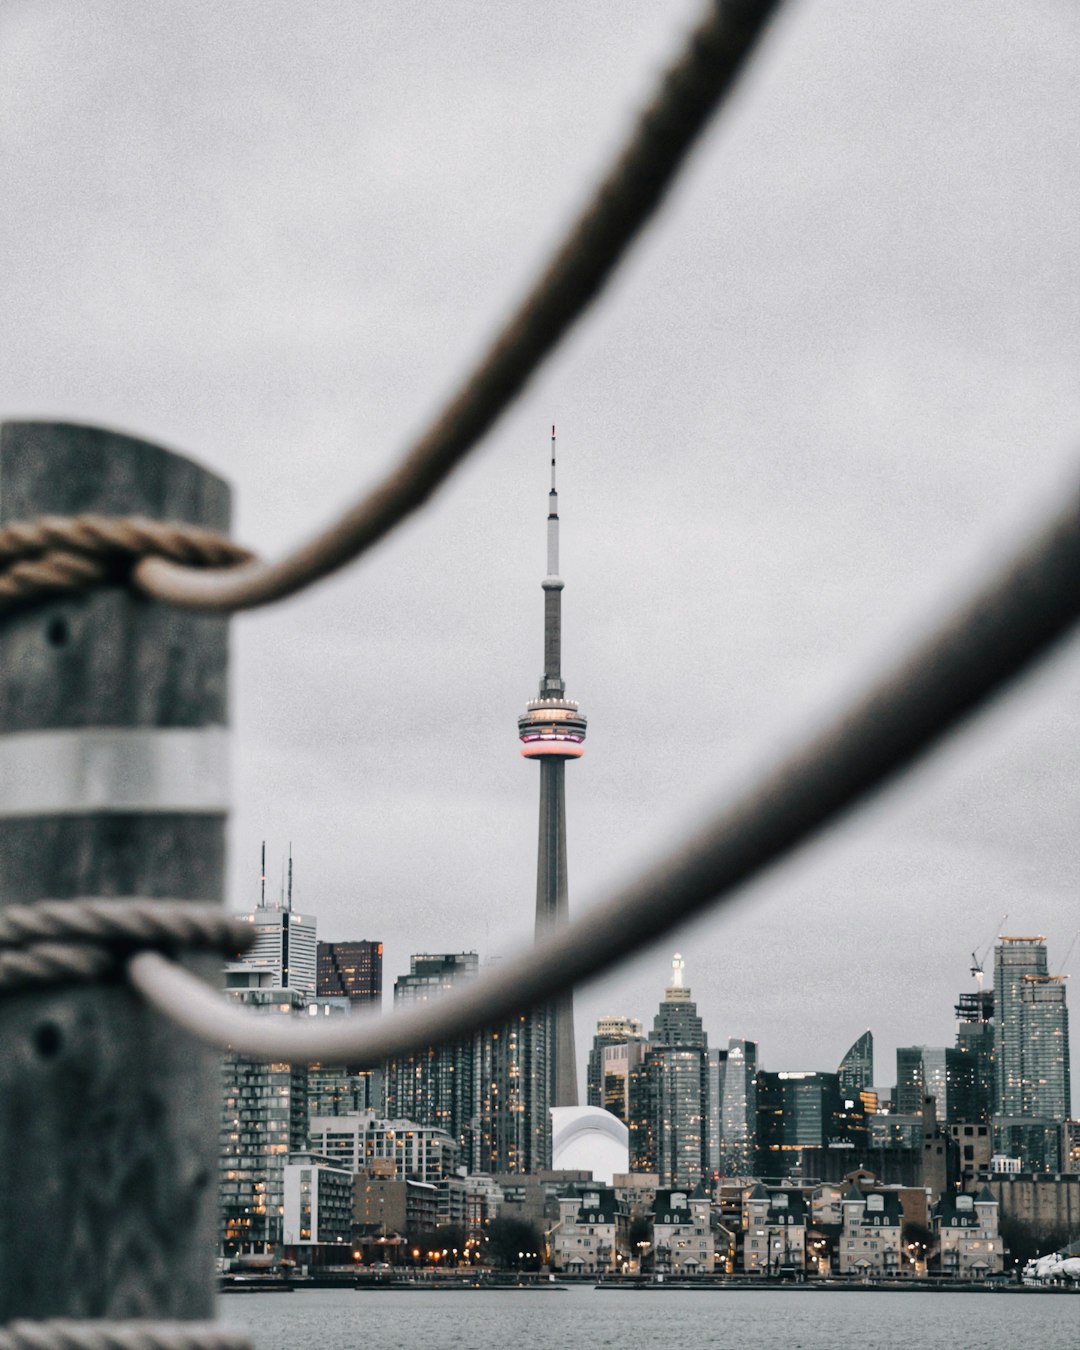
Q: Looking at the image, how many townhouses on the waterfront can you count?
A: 5